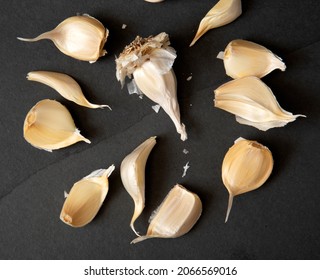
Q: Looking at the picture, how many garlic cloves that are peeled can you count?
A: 0